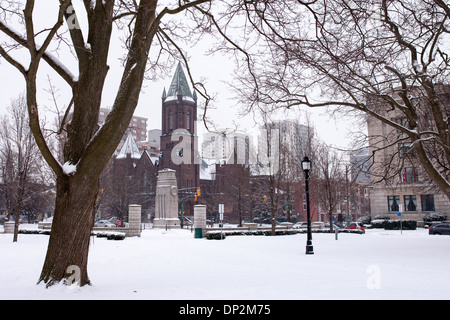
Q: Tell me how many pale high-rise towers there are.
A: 2